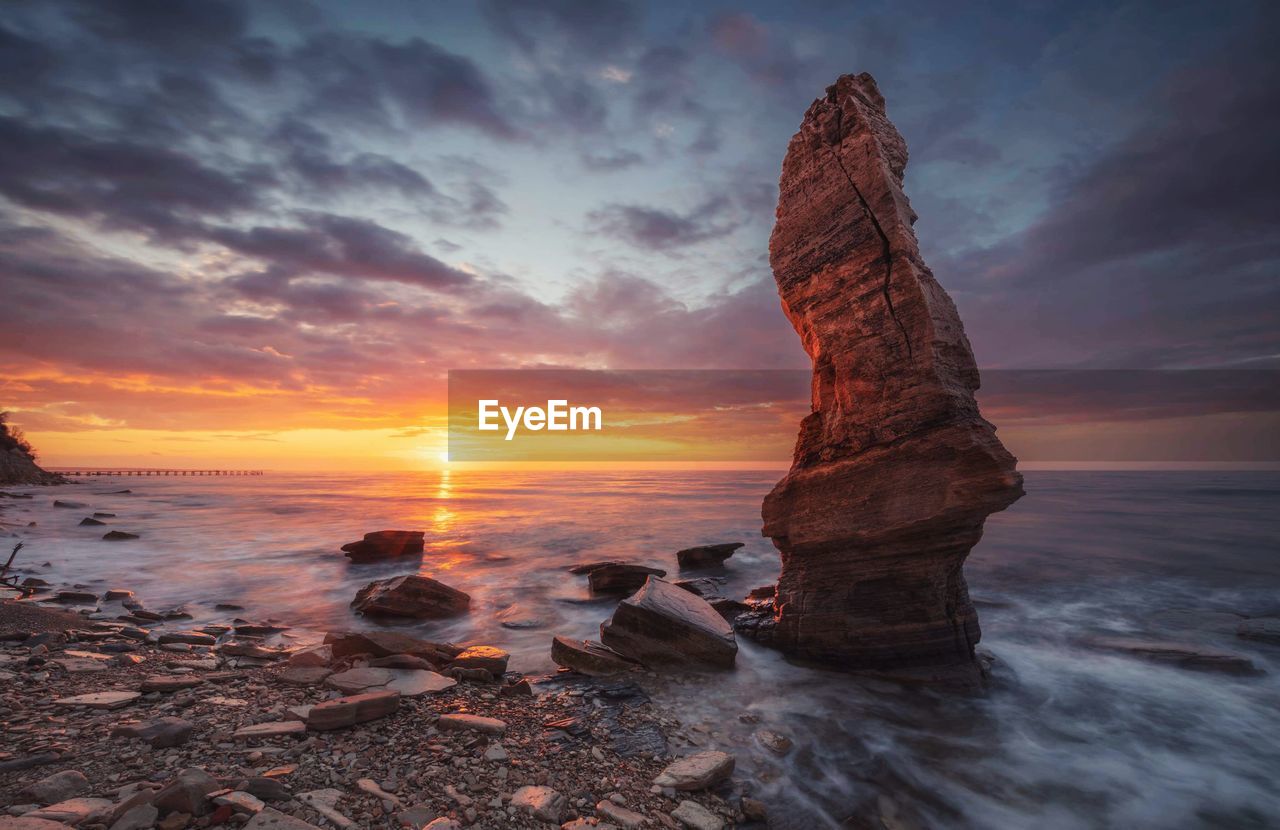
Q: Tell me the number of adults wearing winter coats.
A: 0